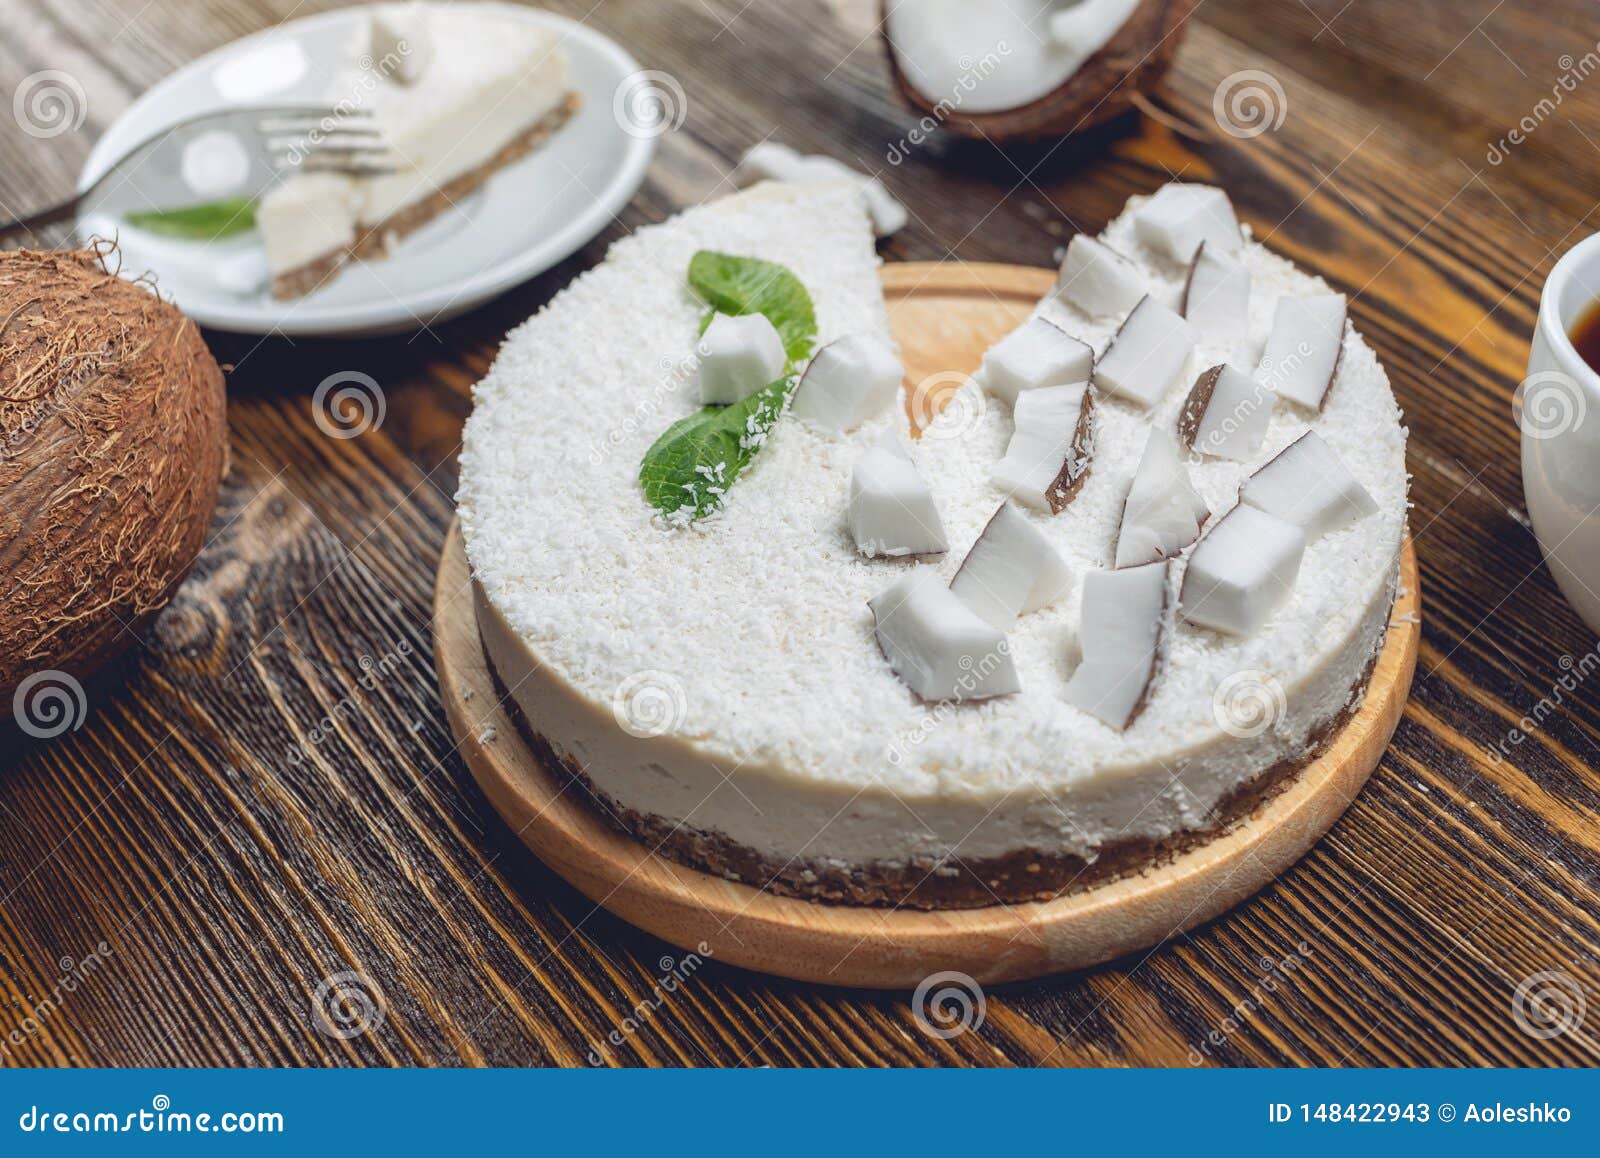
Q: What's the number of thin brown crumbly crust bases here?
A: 2